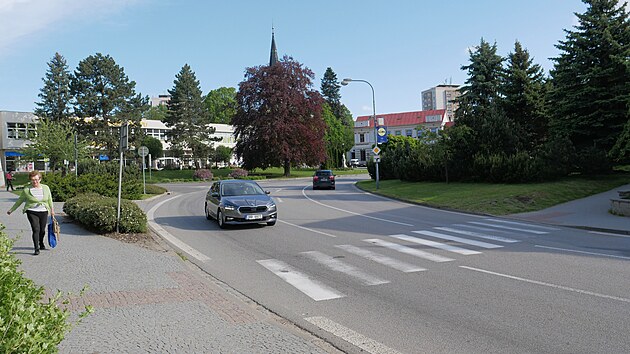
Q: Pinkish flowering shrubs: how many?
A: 2